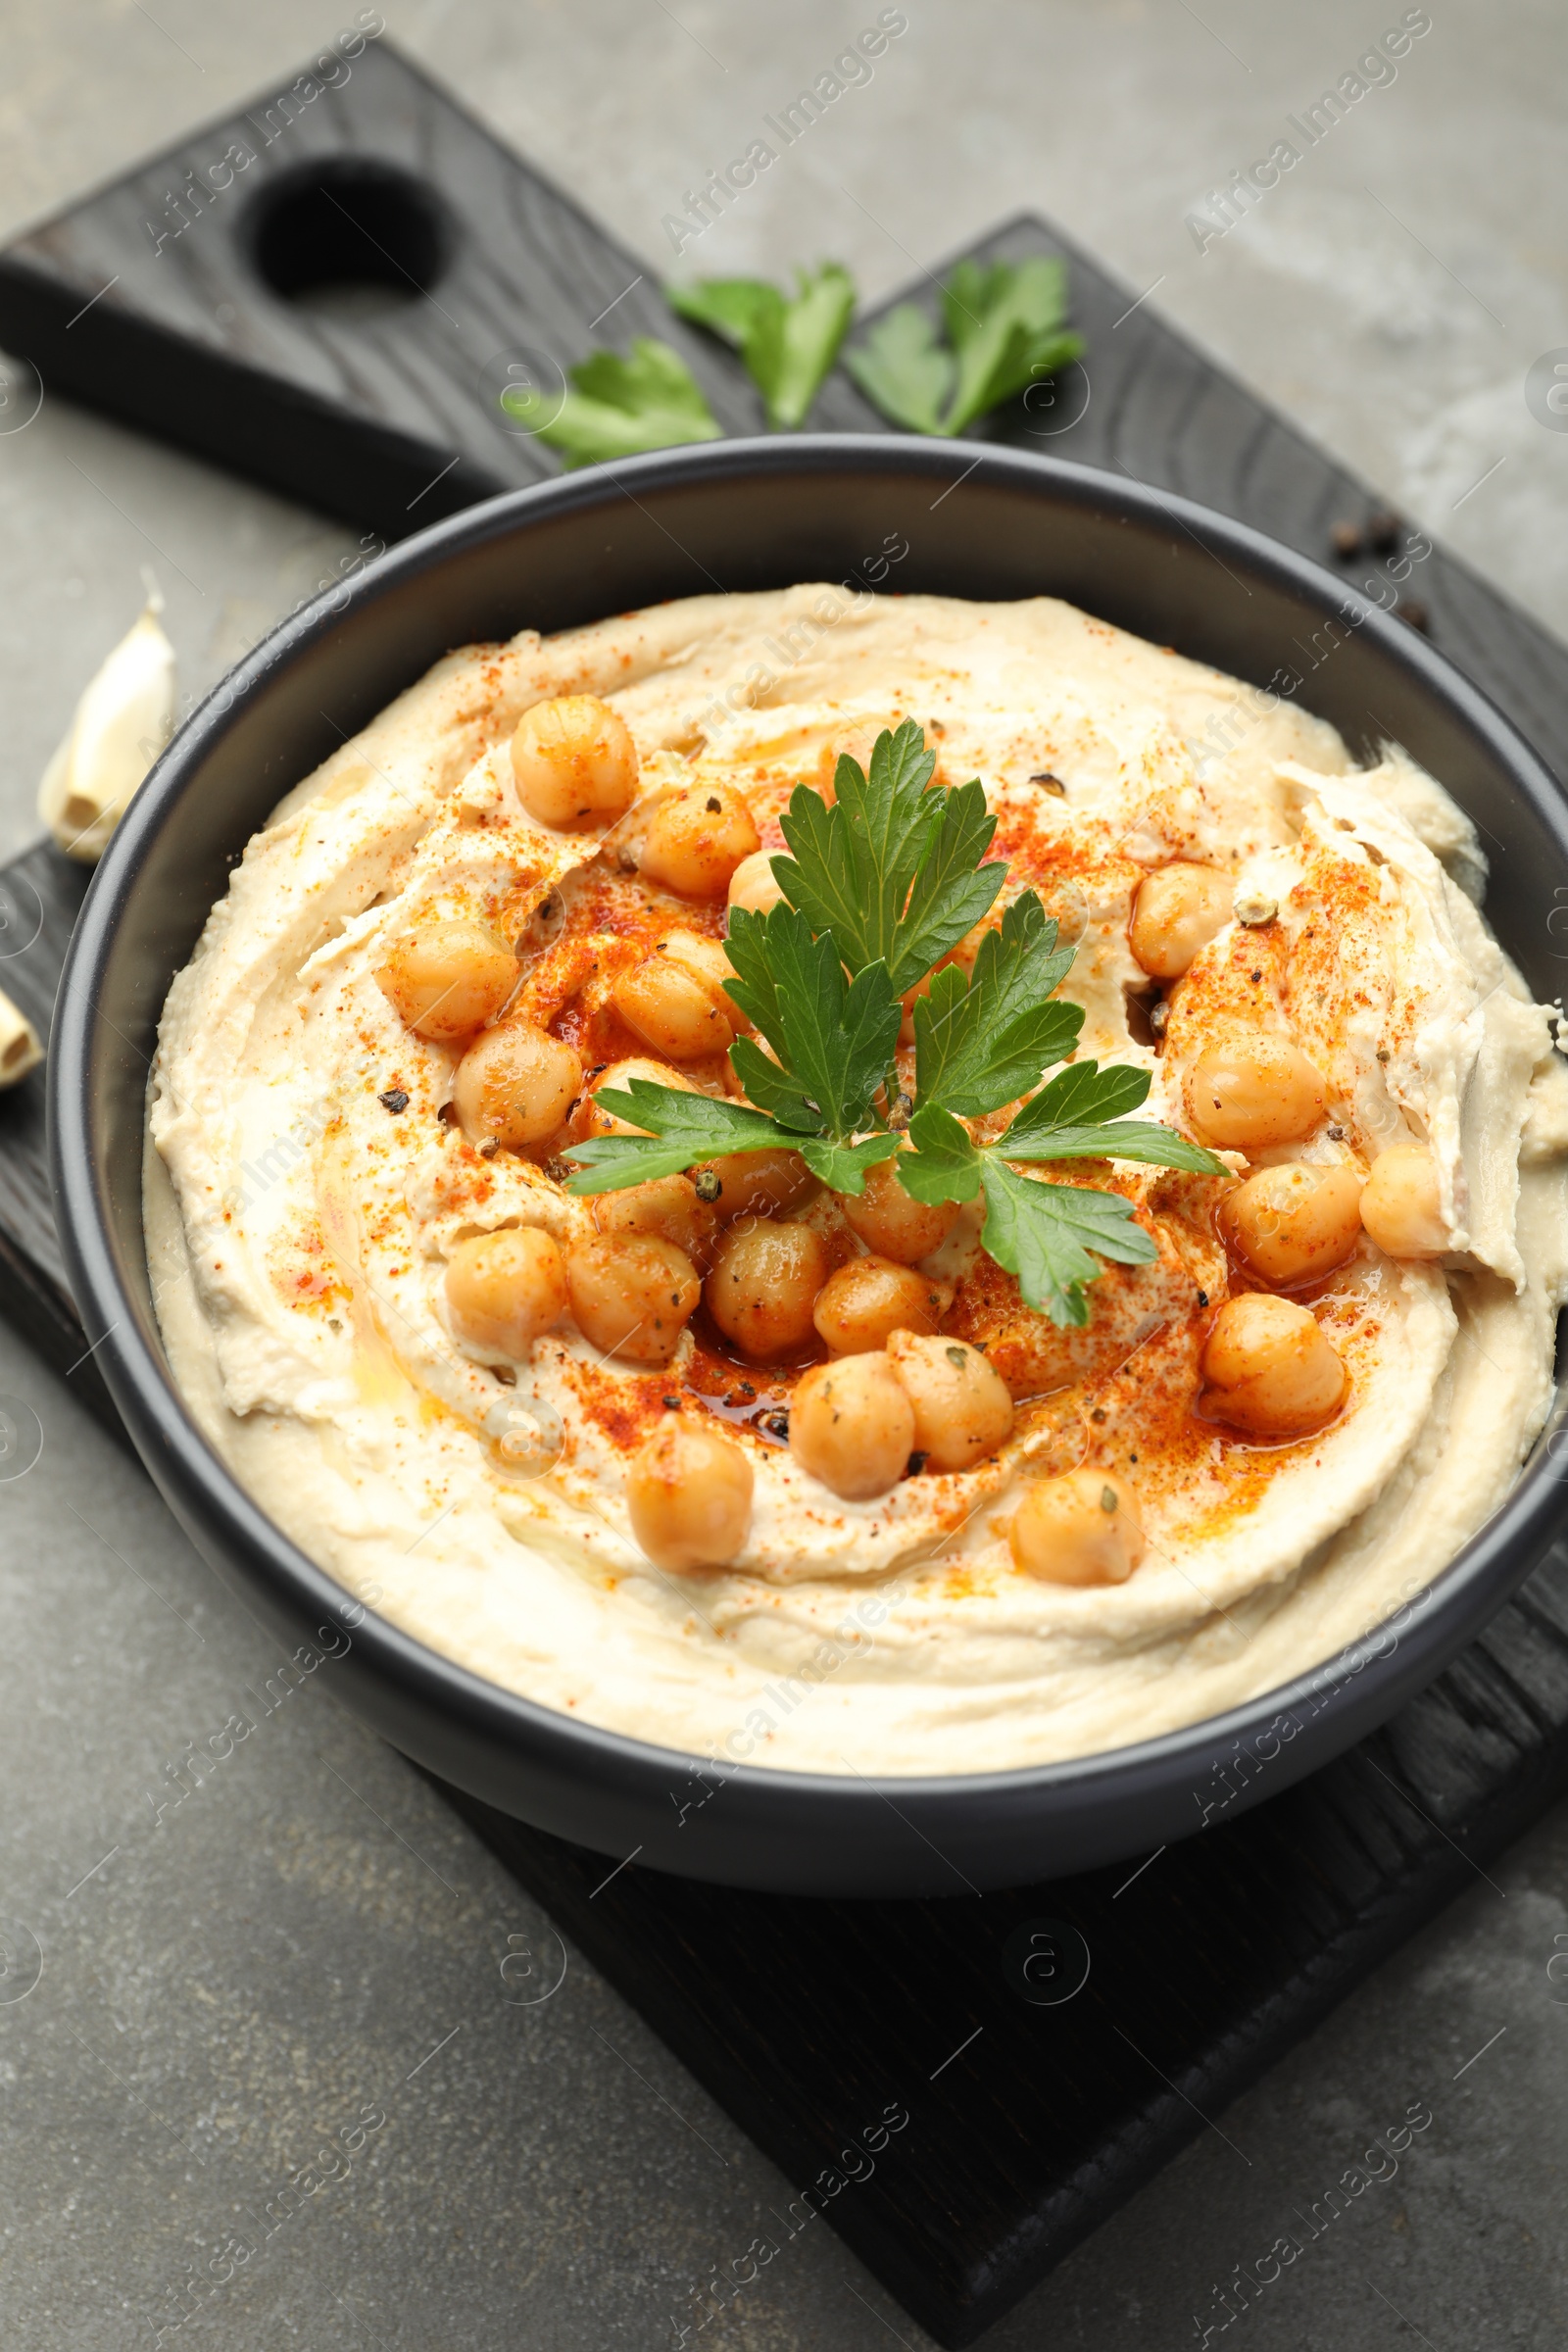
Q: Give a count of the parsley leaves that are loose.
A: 3